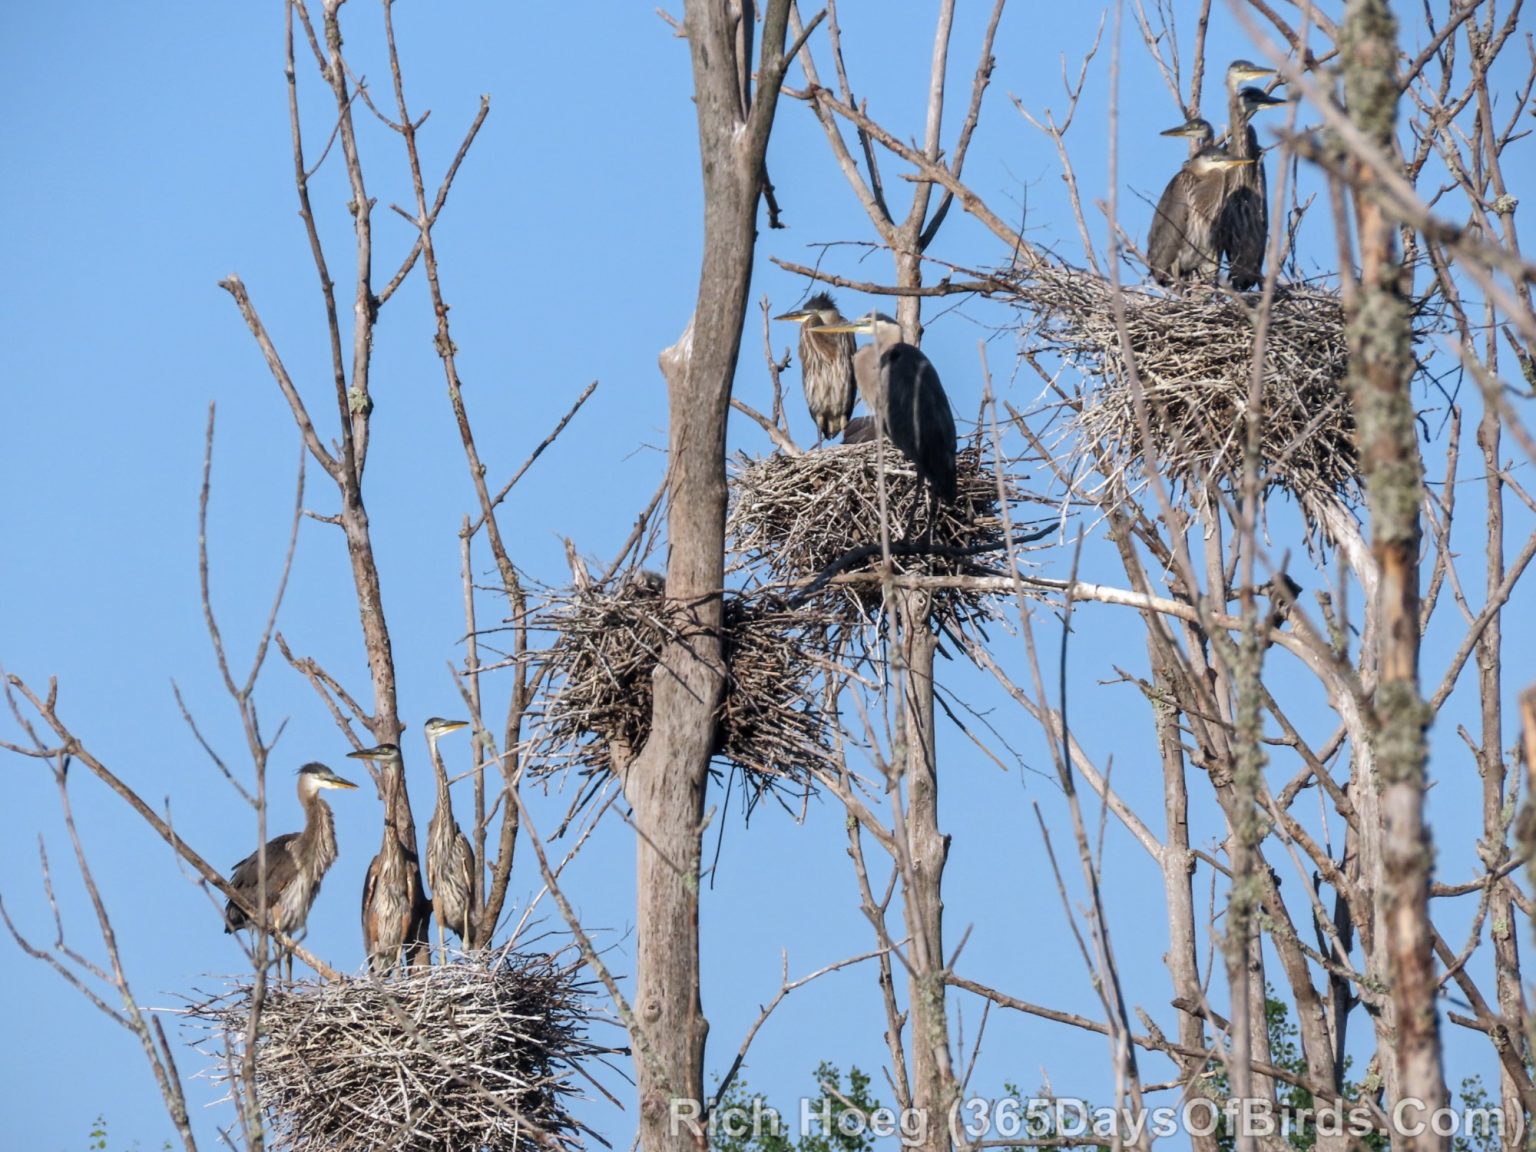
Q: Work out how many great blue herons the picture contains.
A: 9